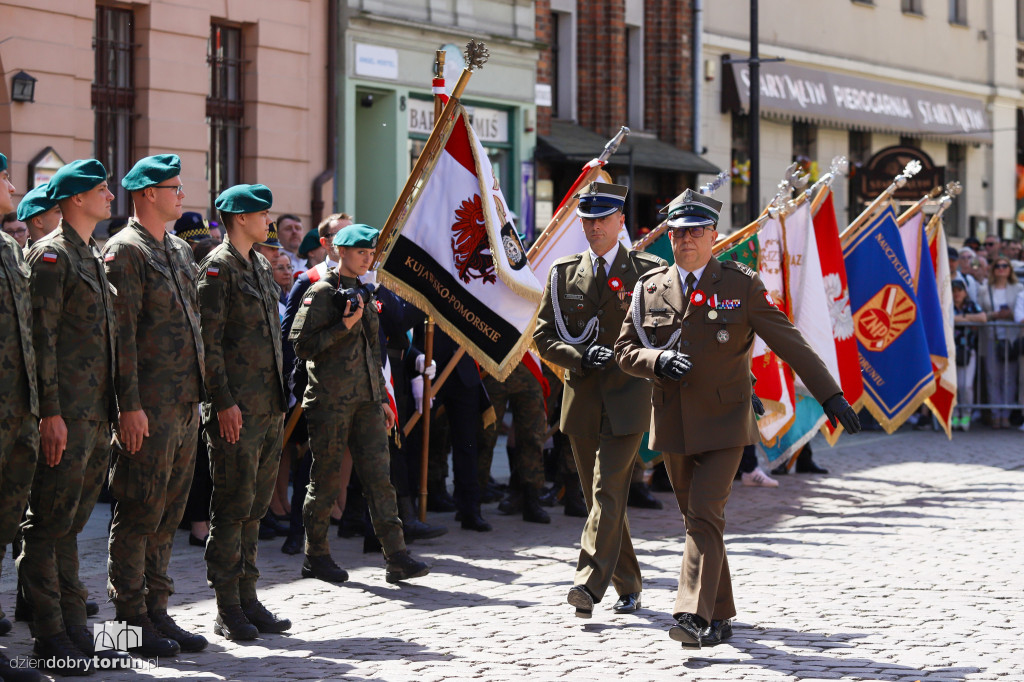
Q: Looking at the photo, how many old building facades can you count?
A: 4